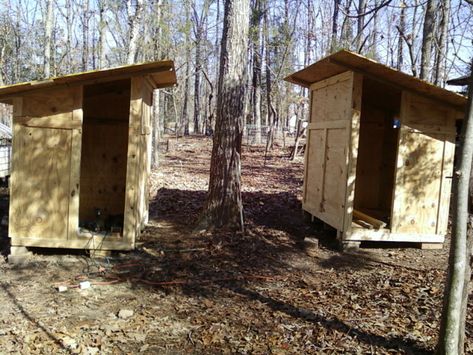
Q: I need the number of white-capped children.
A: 0